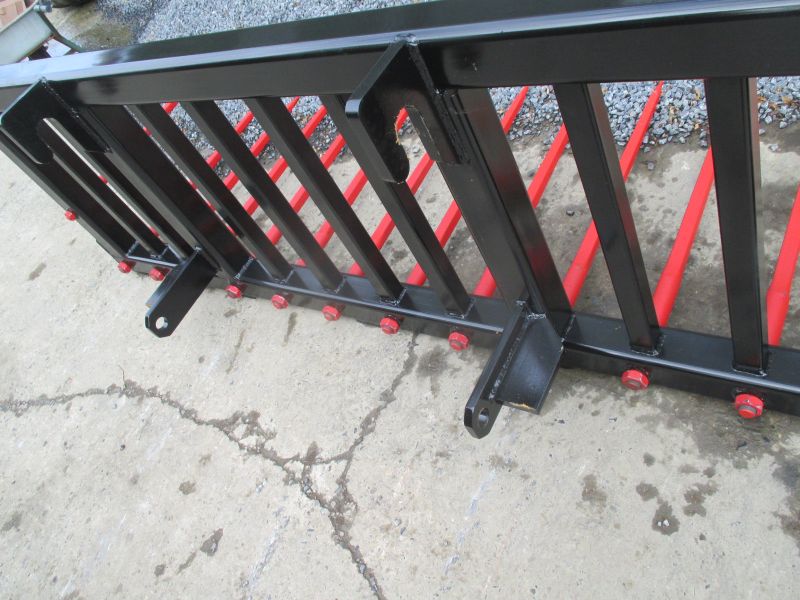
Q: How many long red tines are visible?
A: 12